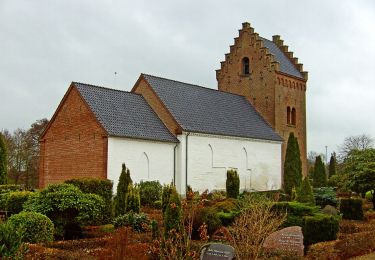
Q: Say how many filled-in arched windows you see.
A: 3